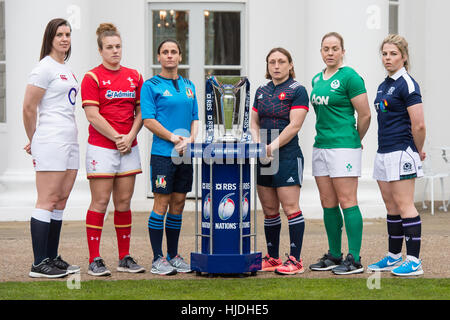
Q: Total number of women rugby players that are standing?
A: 6